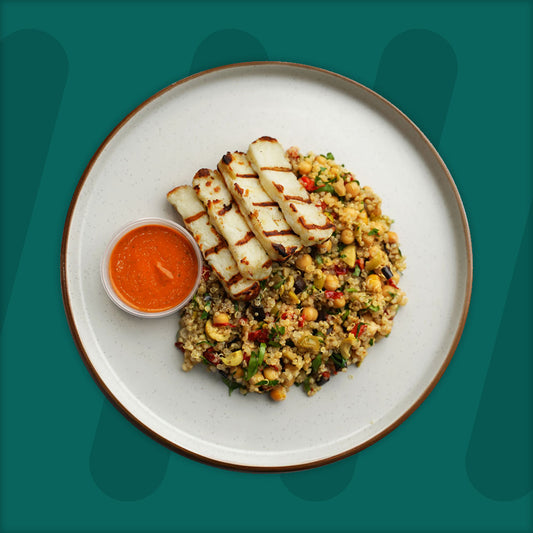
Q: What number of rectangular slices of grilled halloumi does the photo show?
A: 4